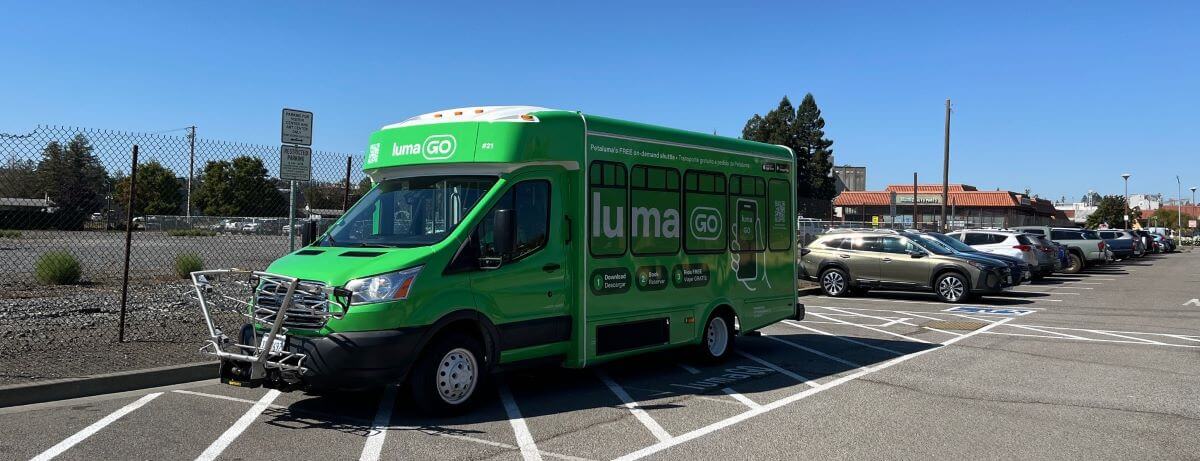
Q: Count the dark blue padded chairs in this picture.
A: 0